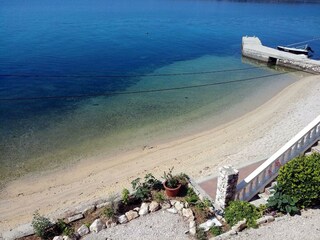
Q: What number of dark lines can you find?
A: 2